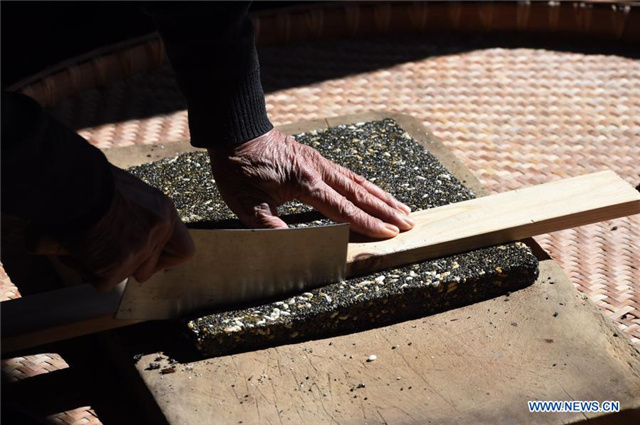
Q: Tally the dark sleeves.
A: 2